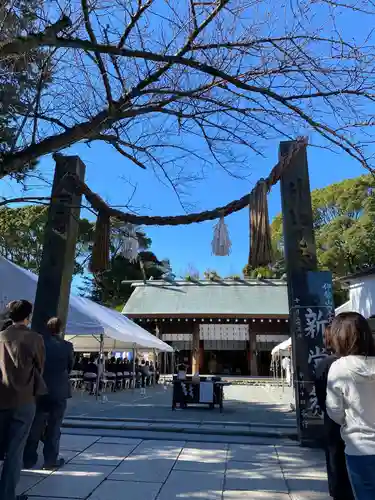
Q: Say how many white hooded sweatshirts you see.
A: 1